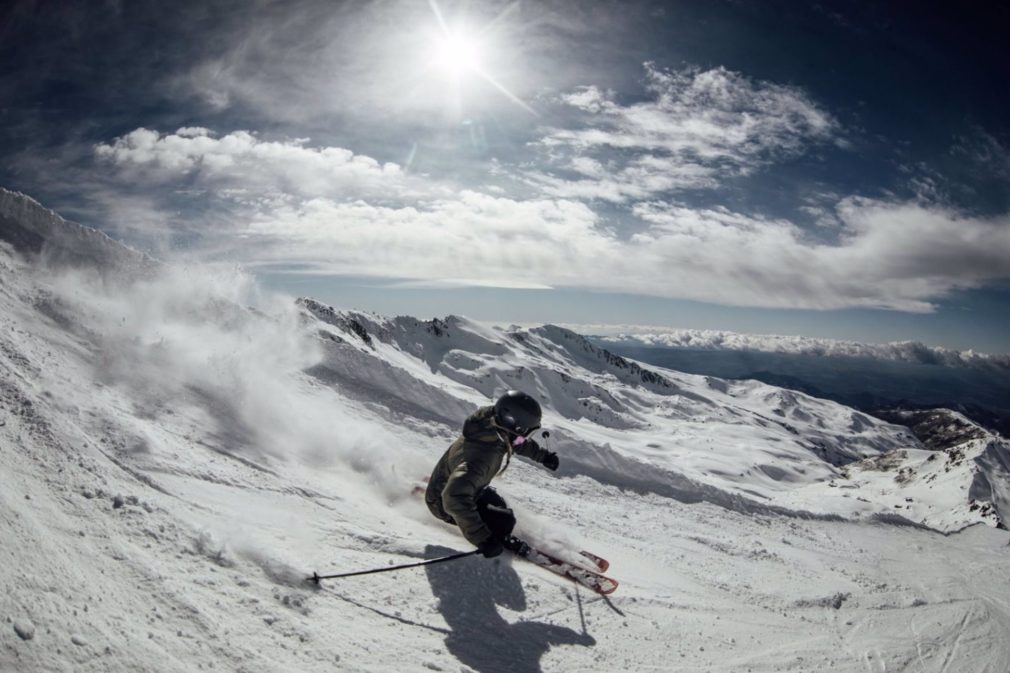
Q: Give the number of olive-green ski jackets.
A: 1